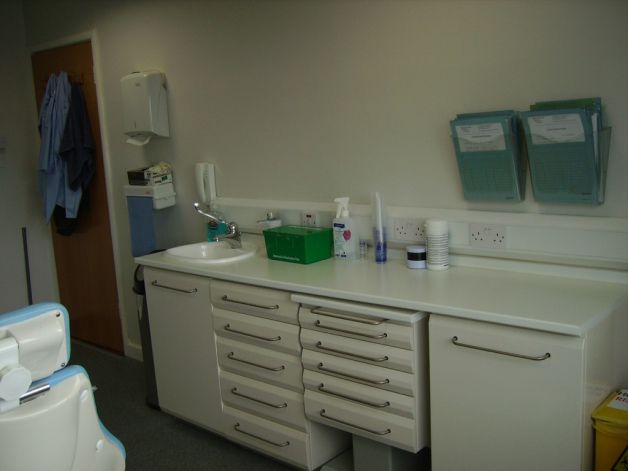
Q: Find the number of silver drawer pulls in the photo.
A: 13